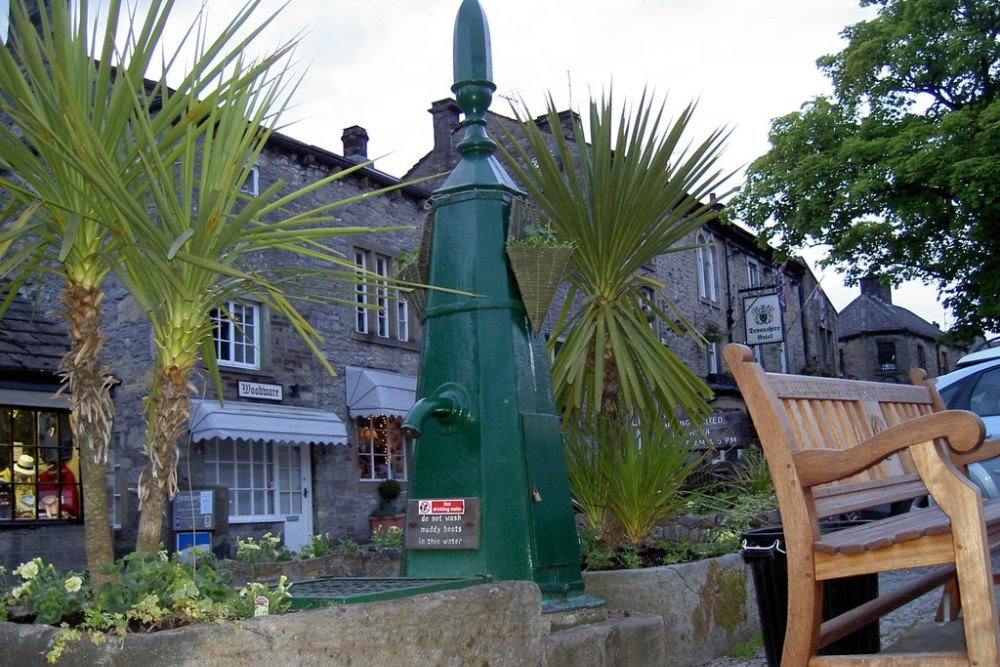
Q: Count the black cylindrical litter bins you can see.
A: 1